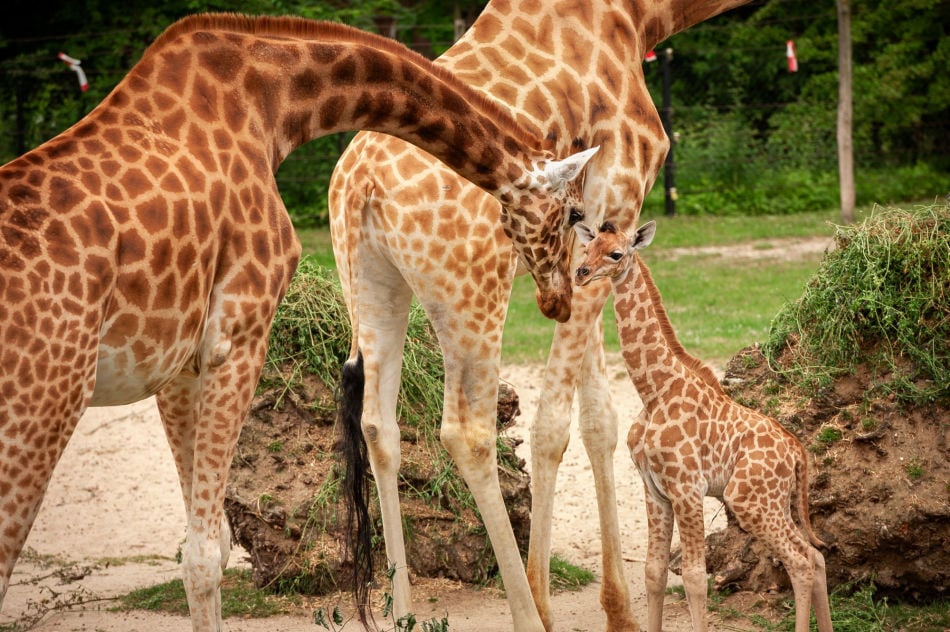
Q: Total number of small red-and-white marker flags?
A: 3